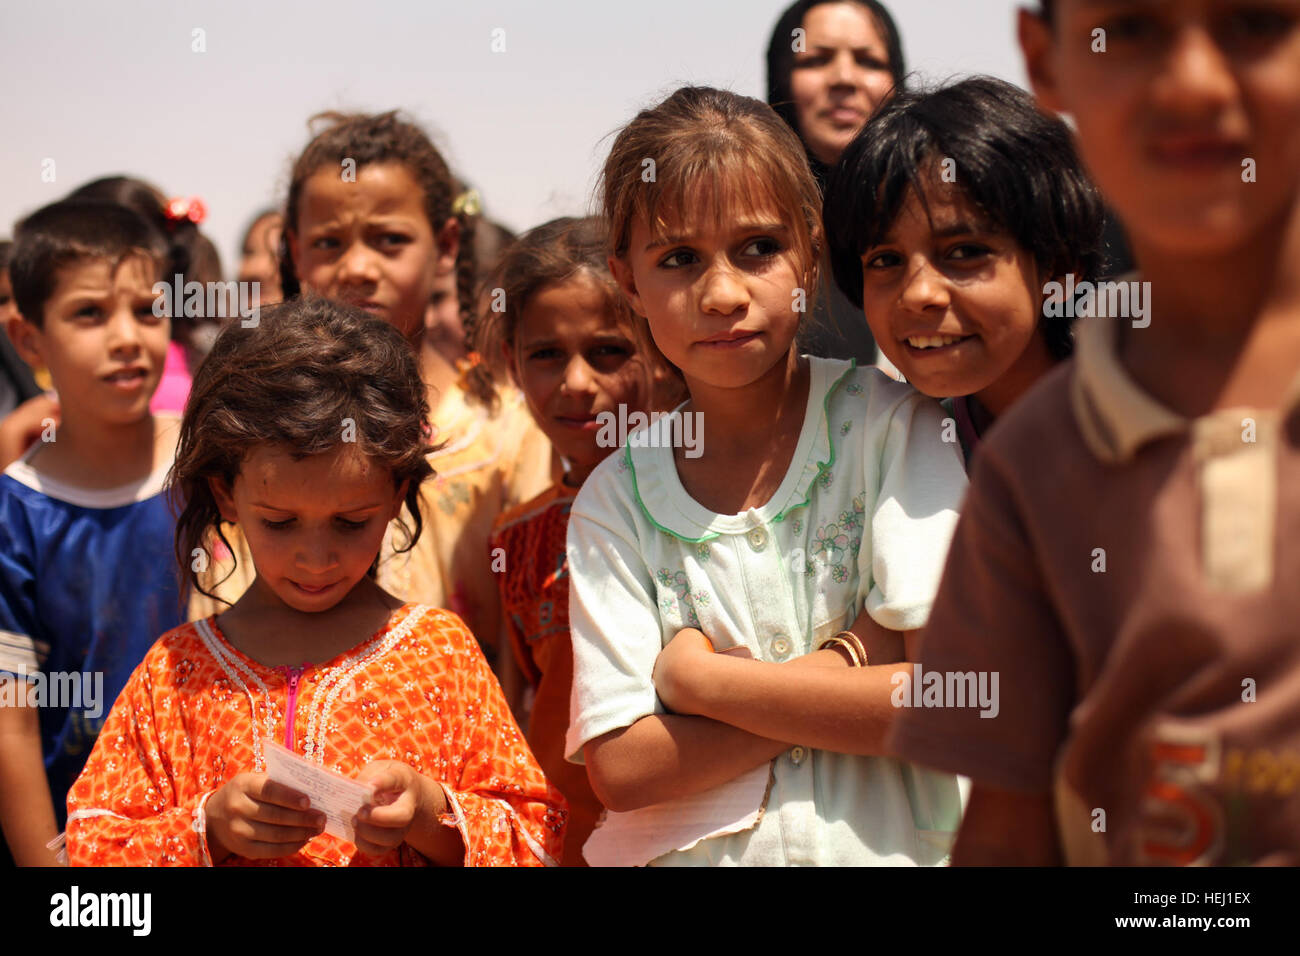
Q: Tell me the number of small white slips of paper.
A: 1